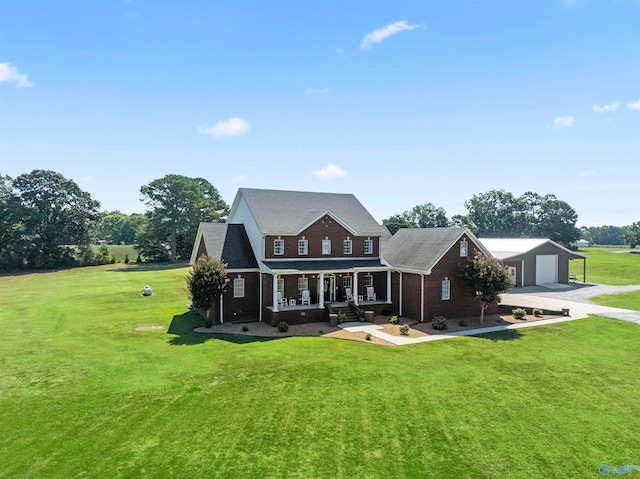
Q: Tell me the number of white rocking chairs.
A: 4